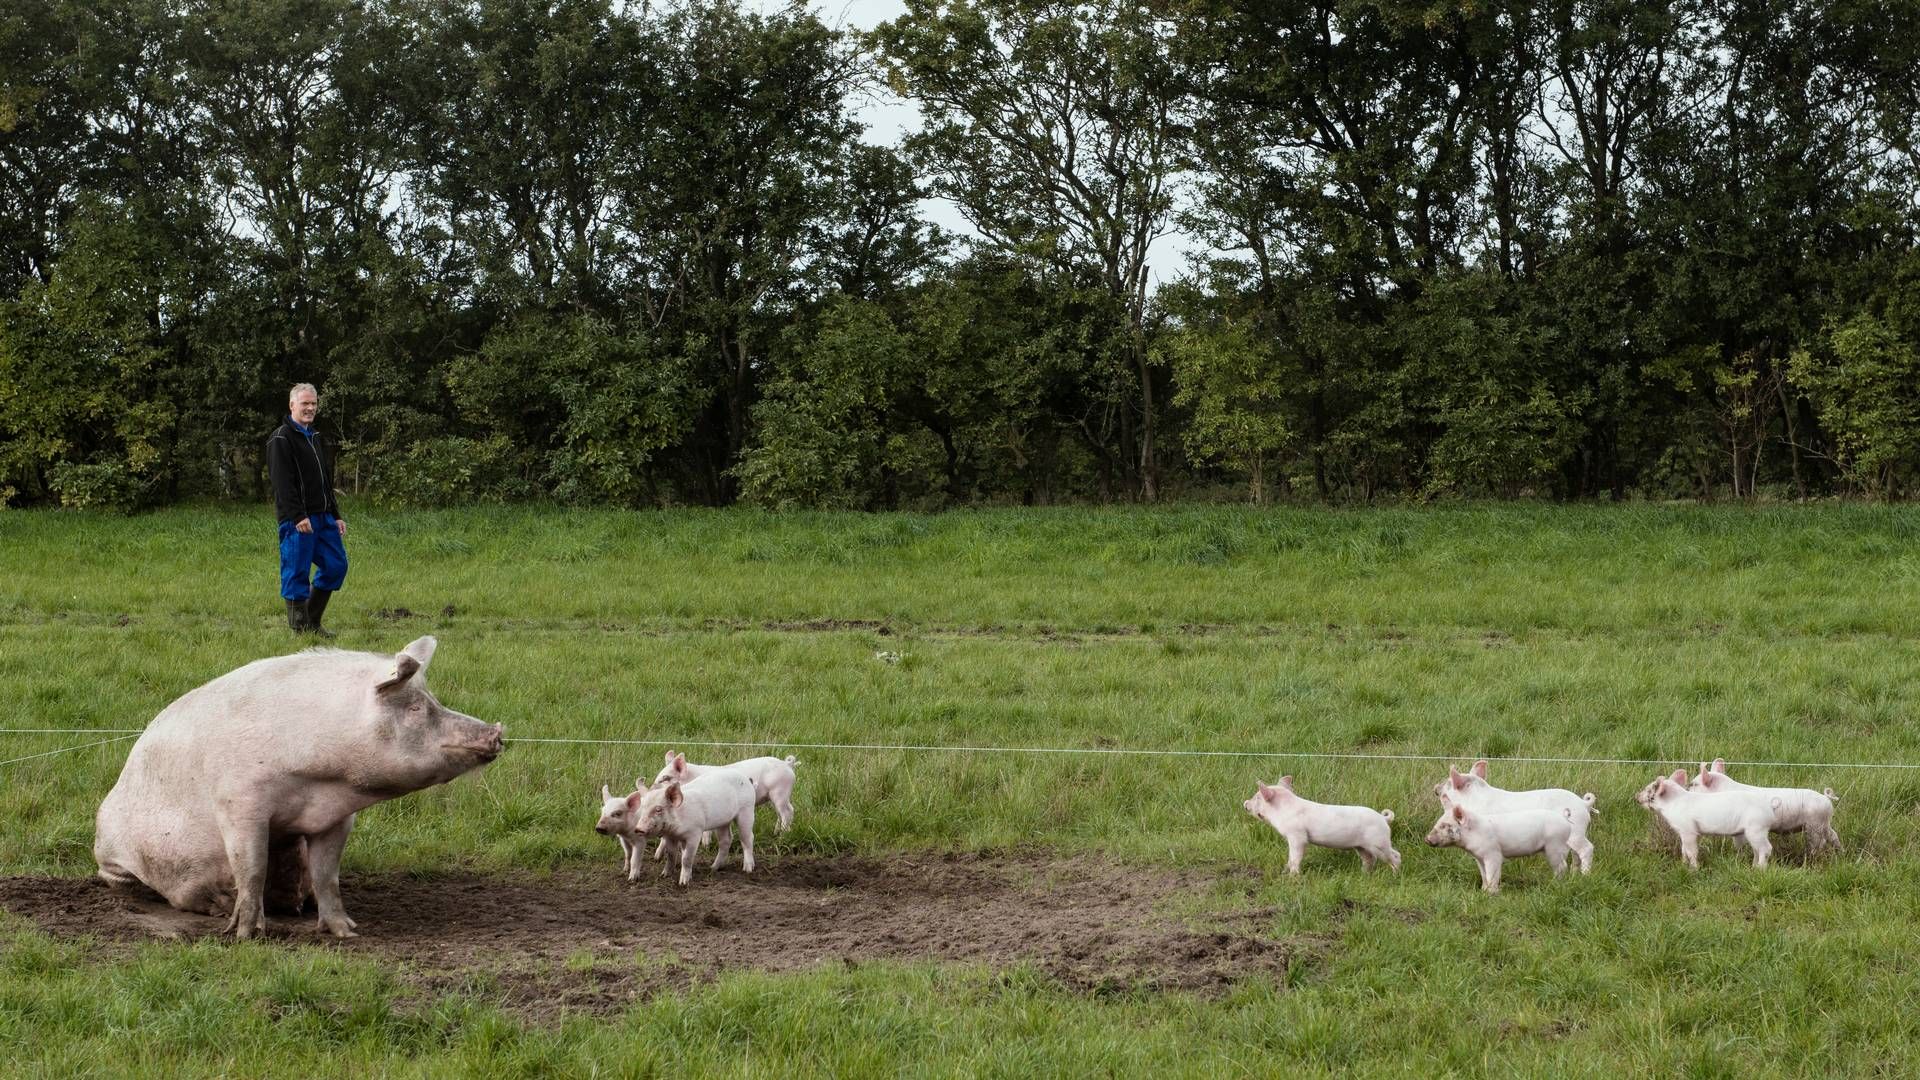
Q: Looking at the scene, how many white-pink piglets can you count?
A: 8